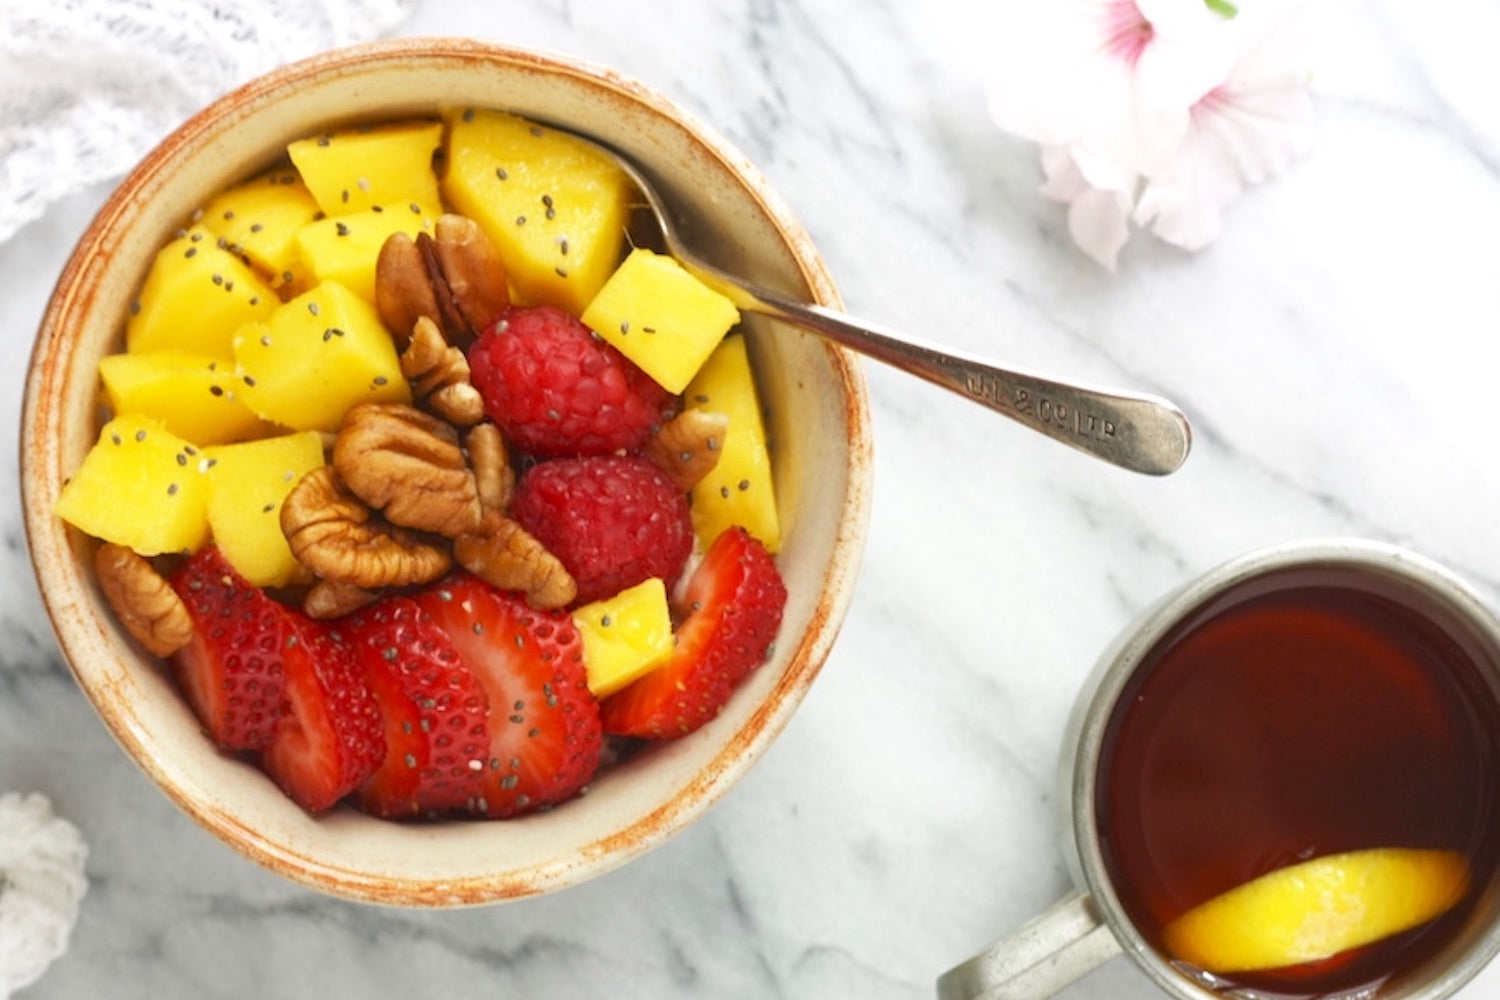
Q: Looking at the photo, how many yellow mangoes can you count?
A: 12